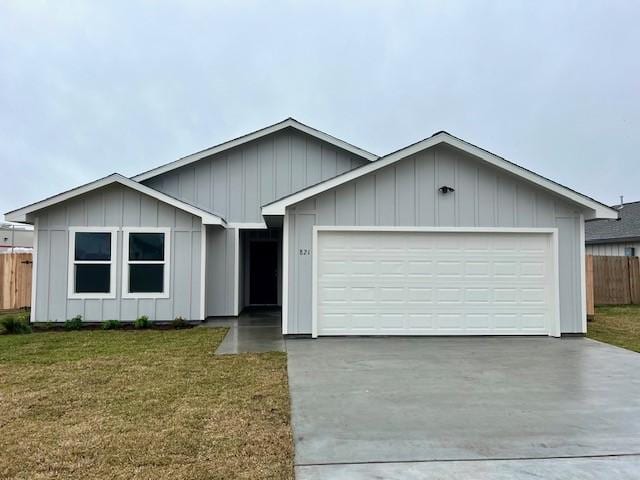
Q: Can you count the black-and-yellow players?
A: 0